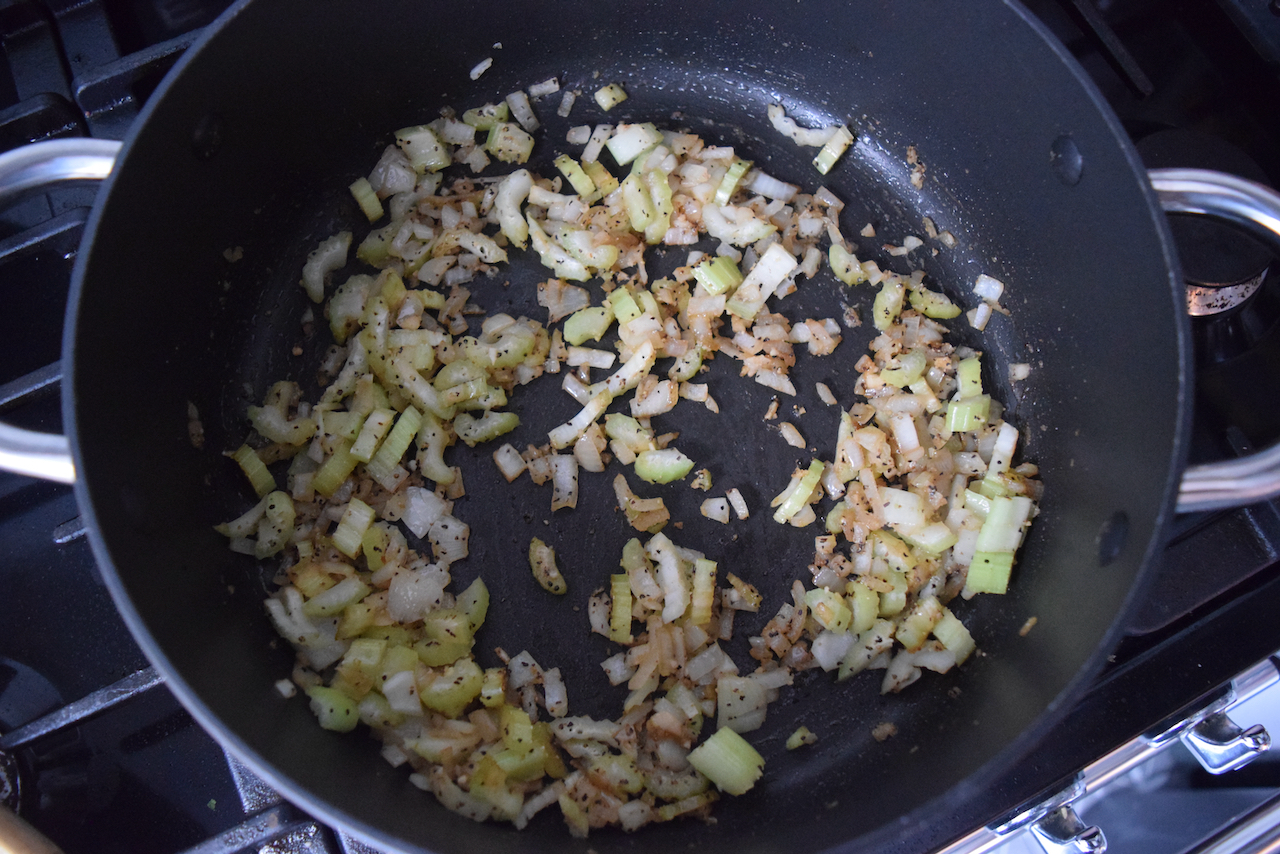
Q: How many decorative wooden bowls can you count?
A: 0